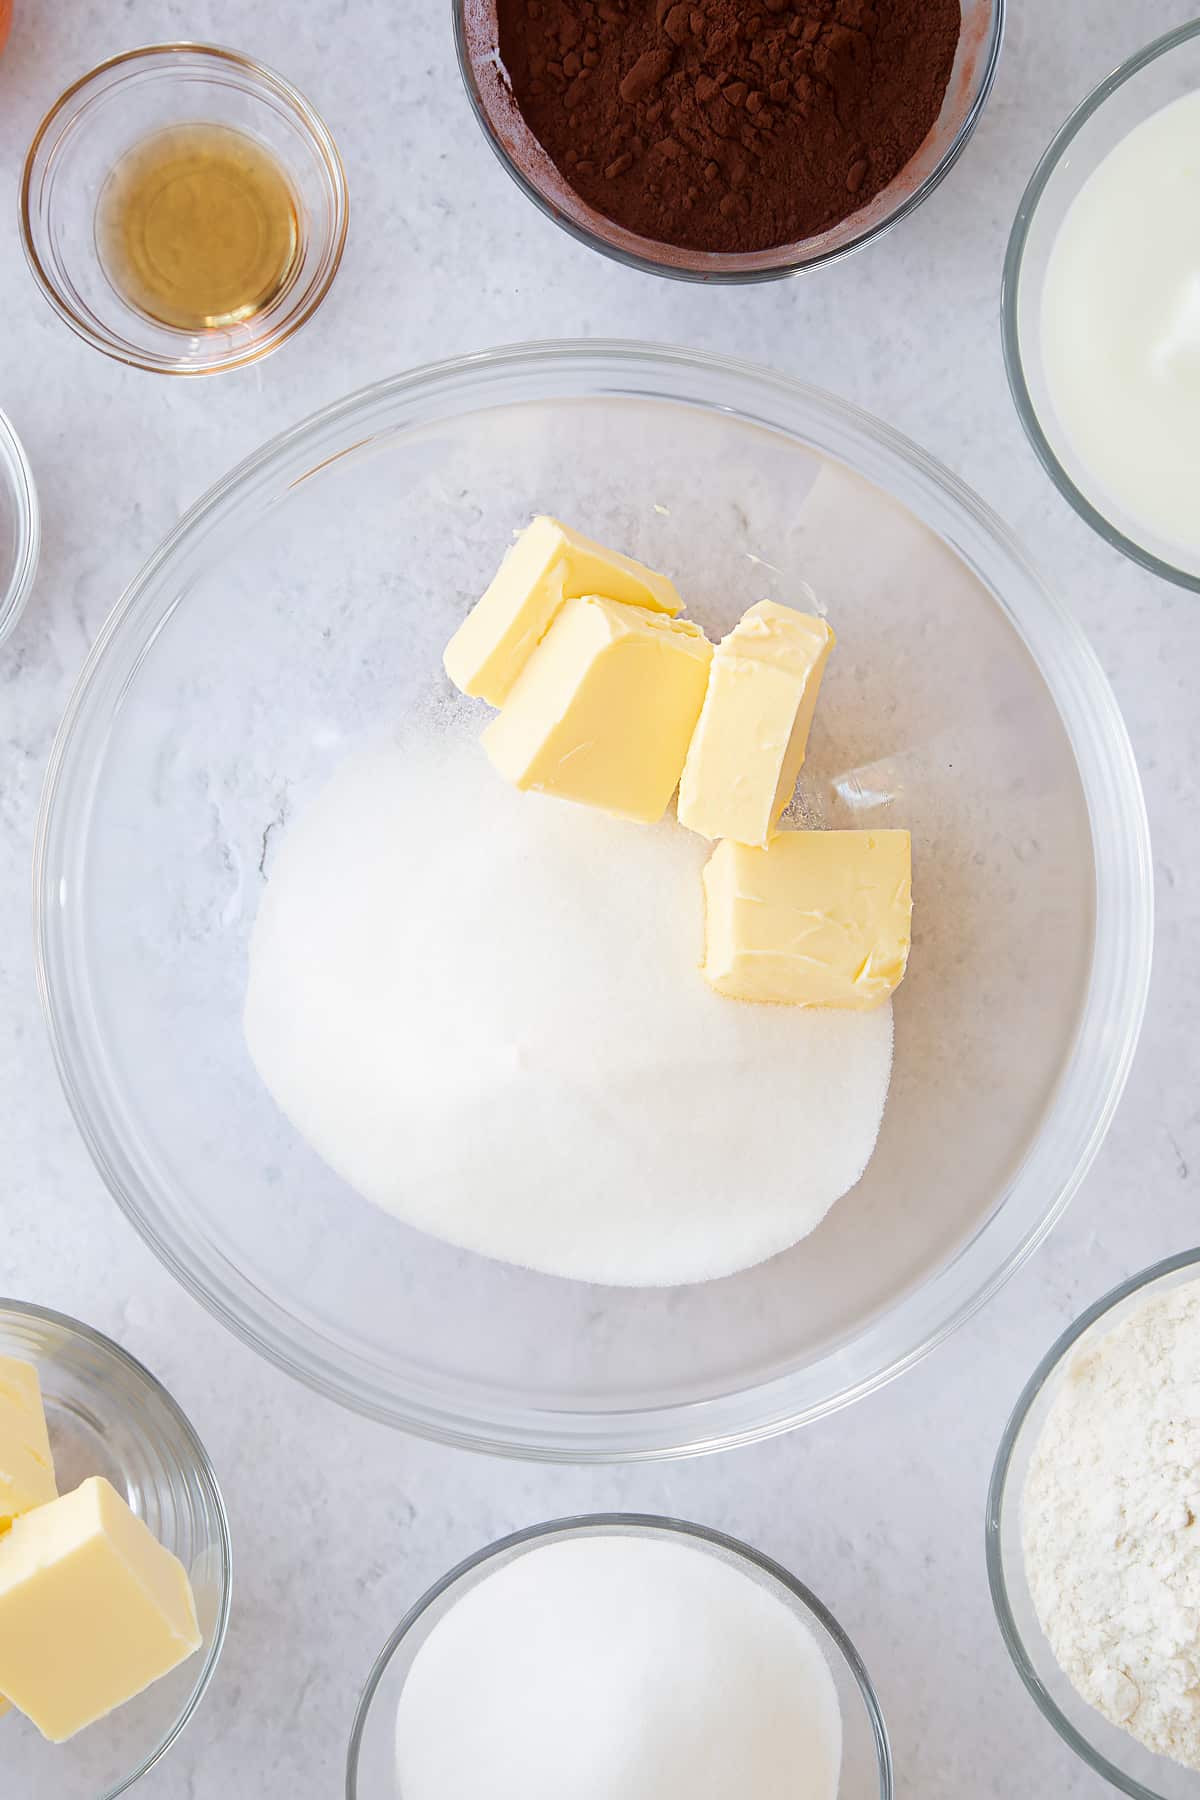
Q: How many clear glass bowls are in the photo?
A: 8